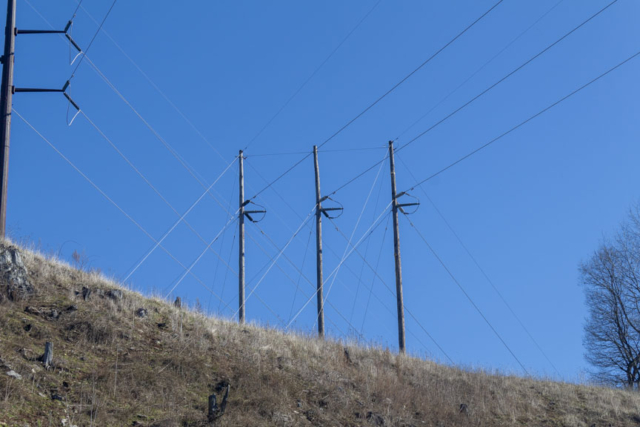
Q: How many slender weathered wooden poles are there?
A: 3